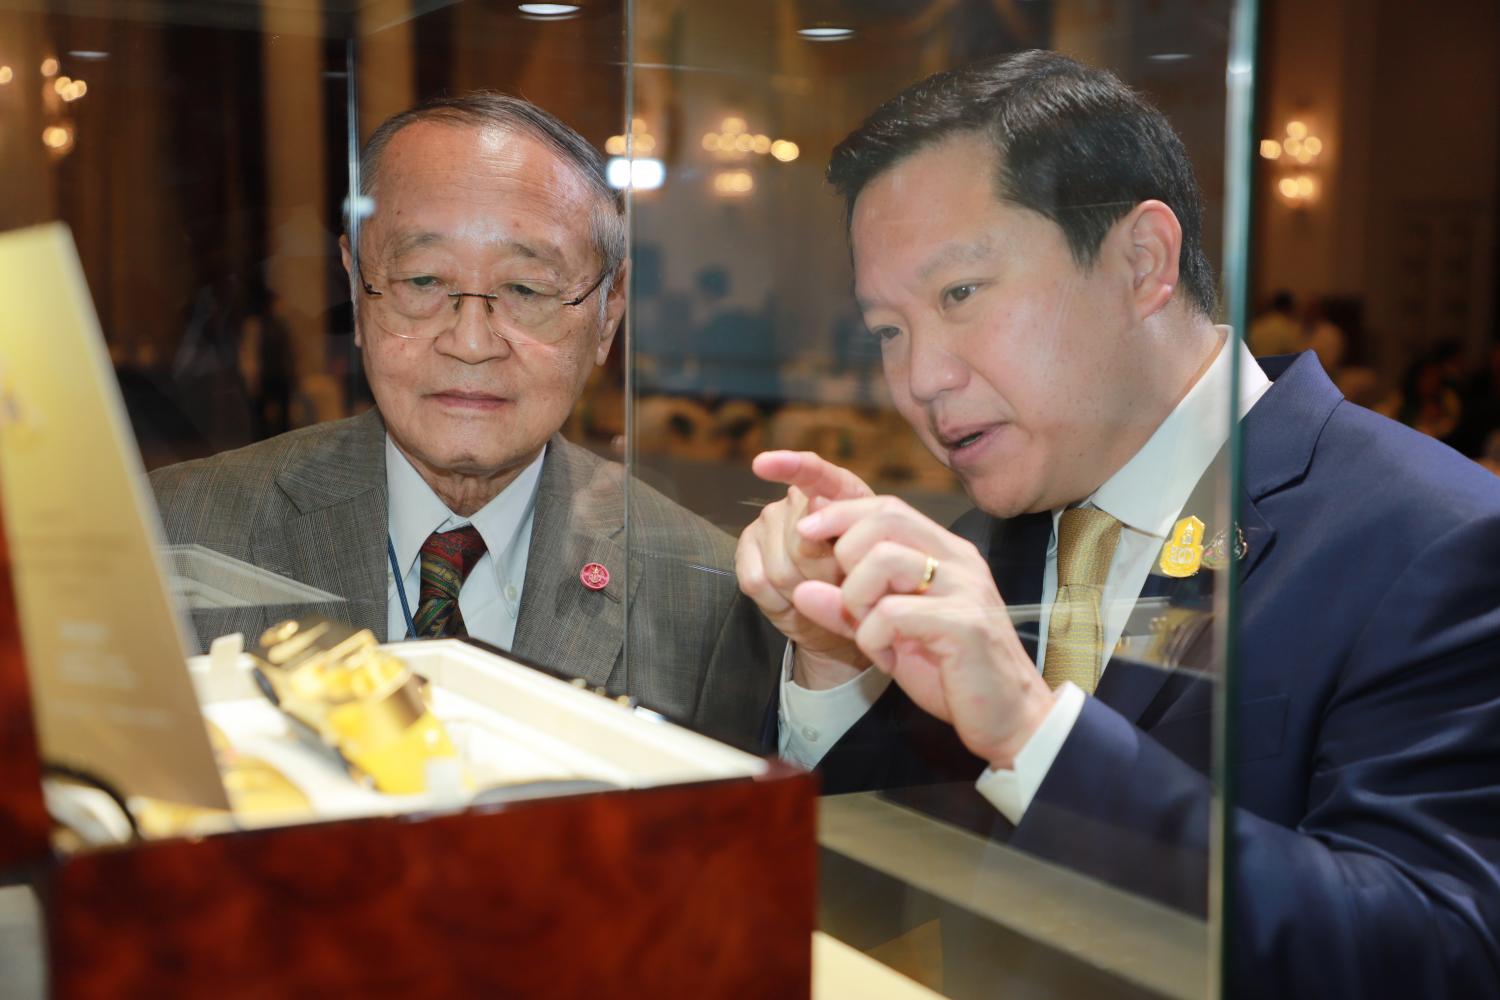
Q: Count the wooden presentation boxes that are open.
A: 1